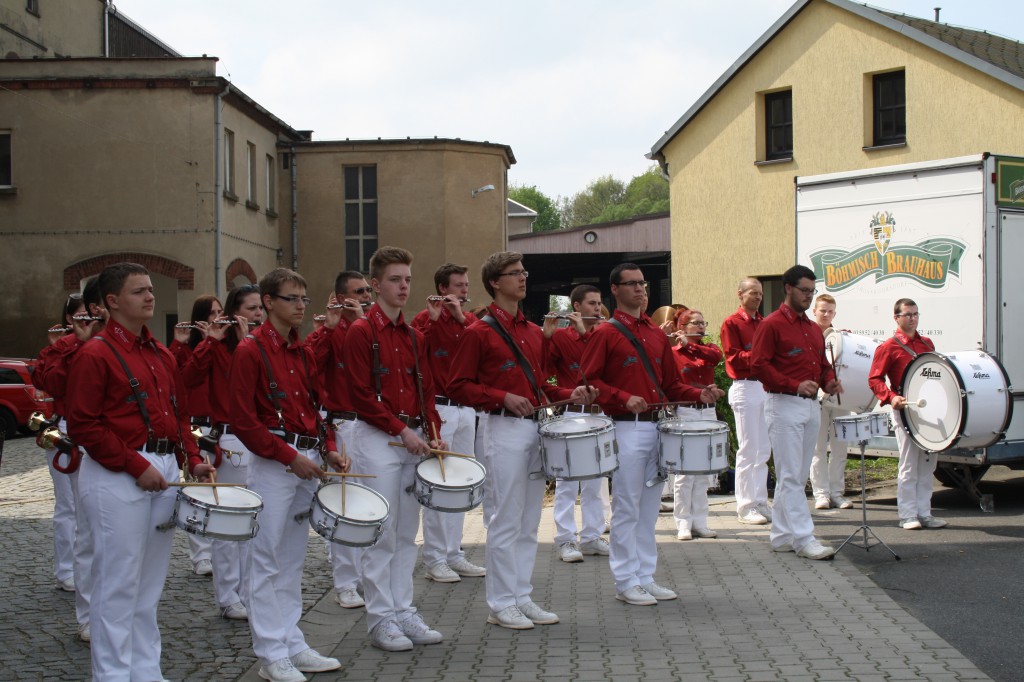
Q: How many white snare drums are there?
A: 5